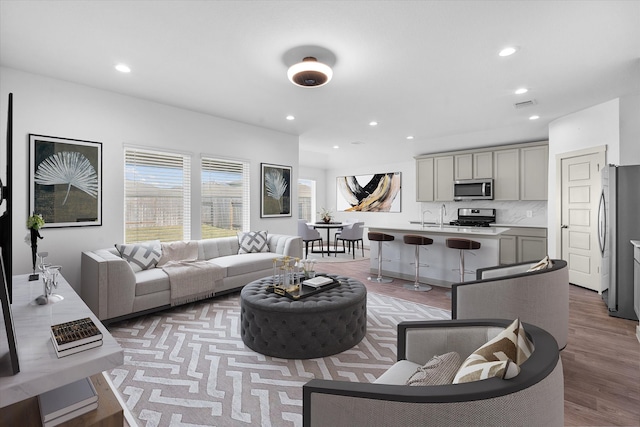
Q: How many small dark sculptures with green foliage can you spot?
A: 1